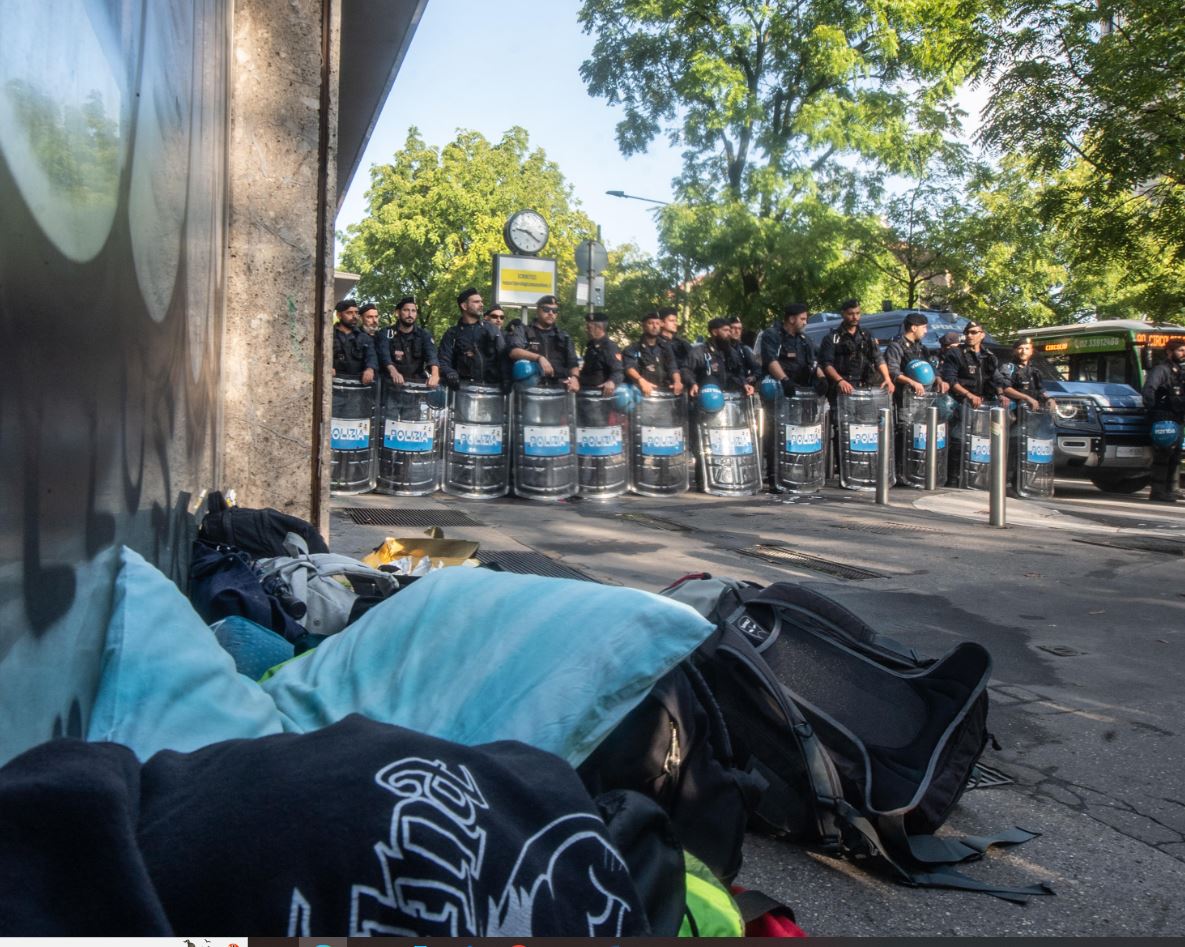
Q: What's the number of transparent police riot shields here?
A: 12